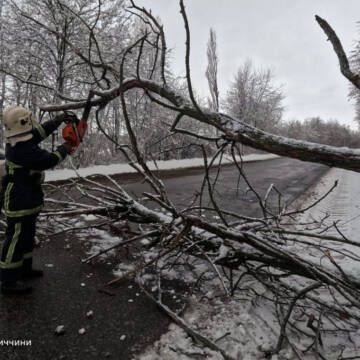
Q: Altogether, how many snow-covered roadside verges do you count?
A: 2